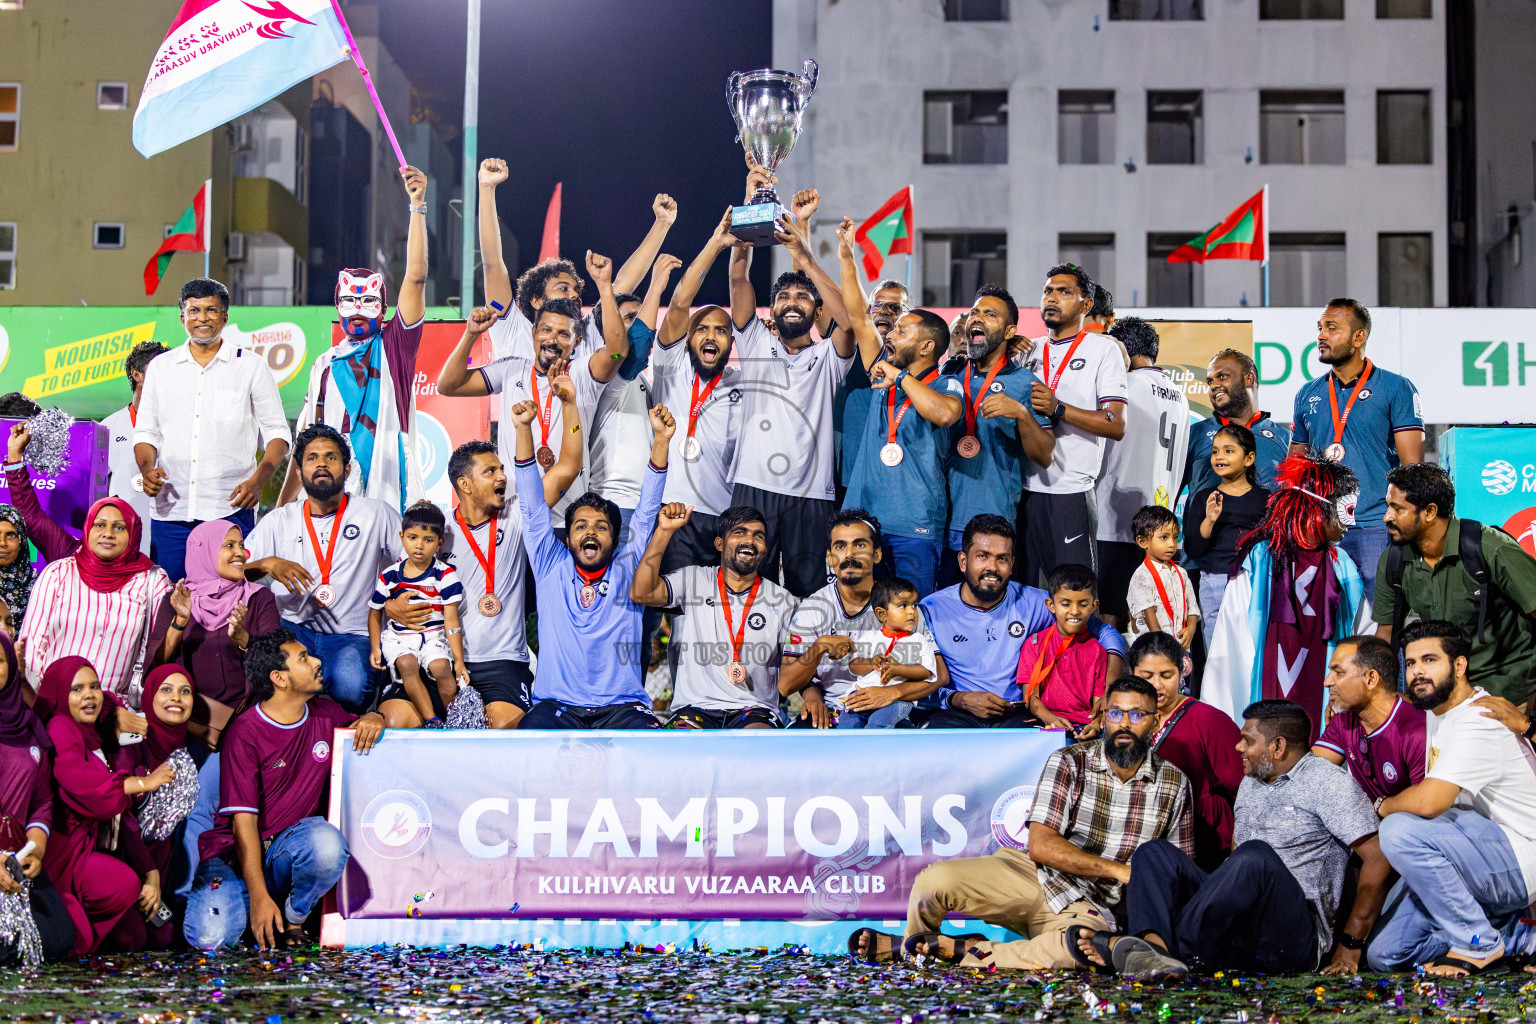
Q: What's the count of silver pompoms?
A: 4